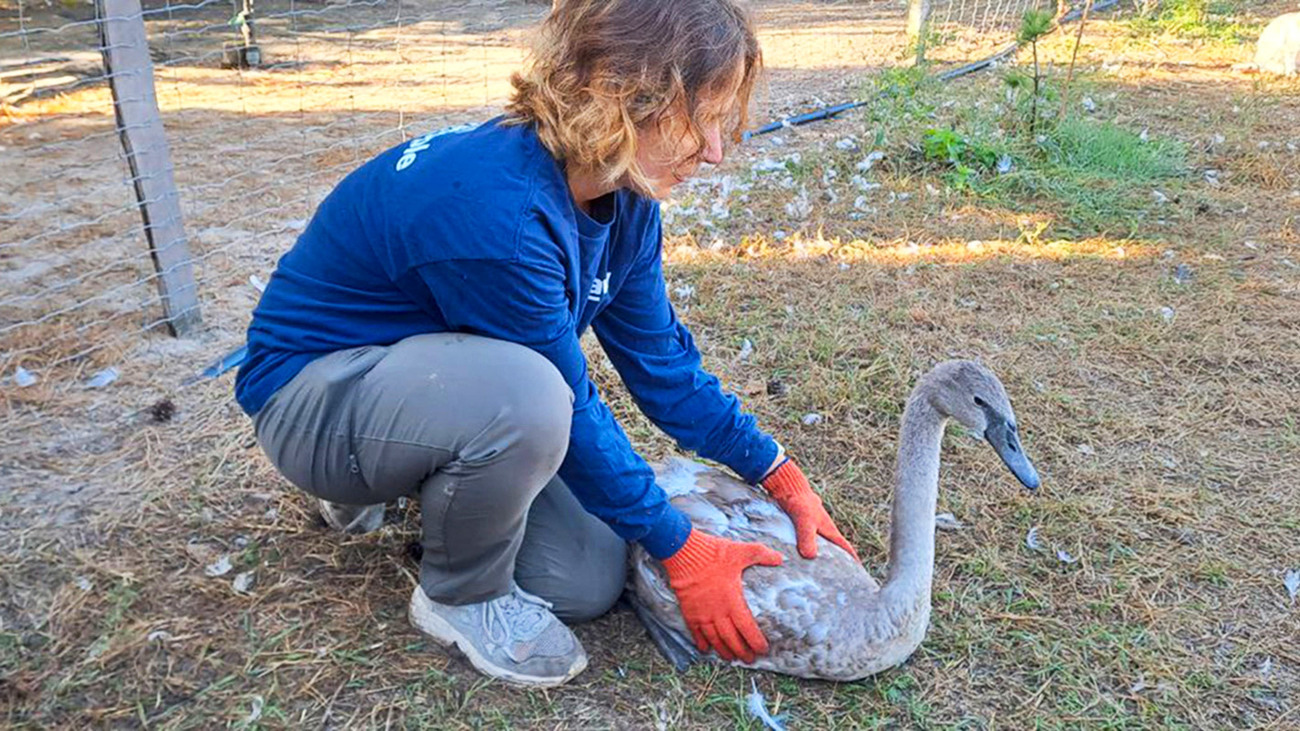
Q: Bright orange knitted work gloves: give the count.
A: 2